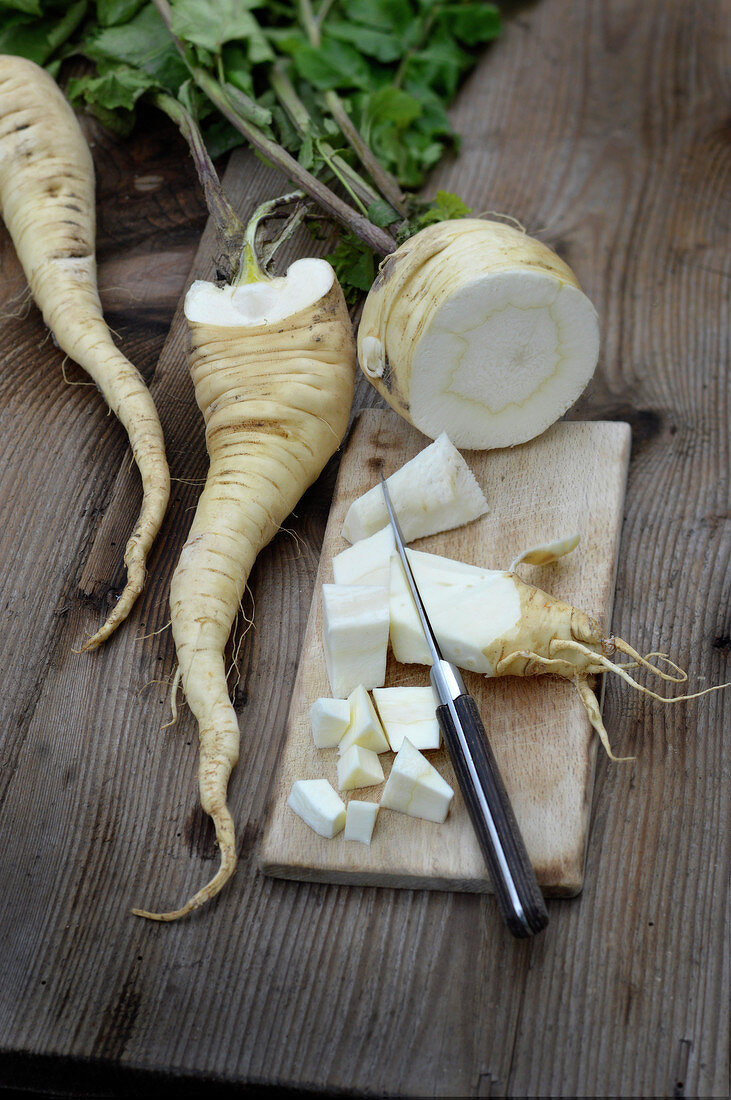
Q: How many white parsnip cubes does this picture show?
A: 7